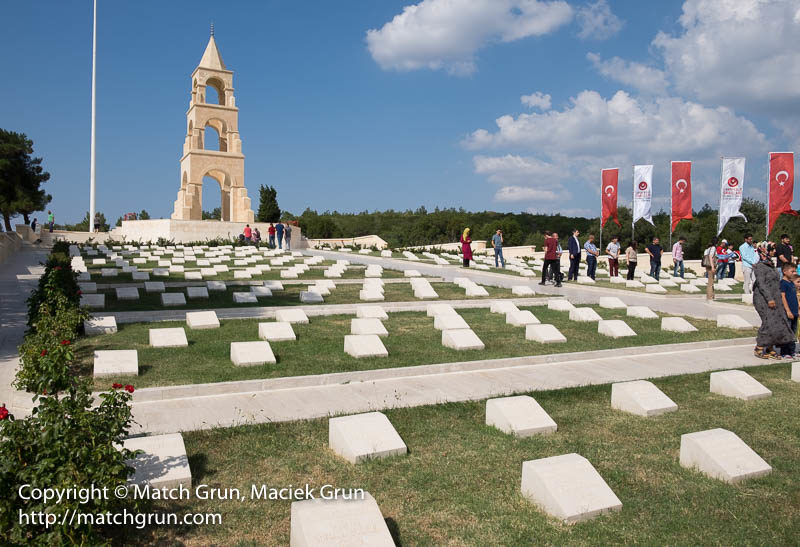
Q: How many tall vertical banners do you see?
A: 5